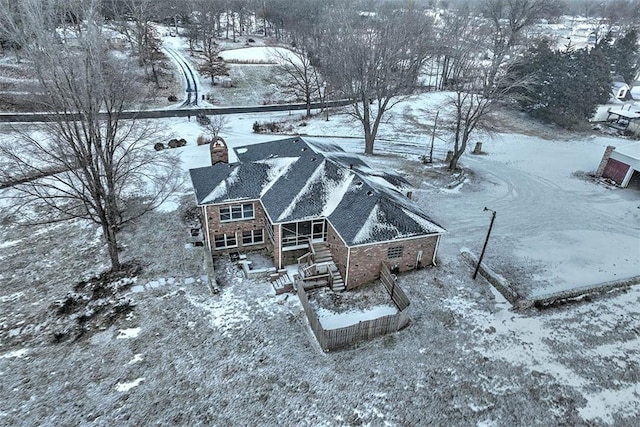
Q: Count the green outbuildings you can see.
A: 0